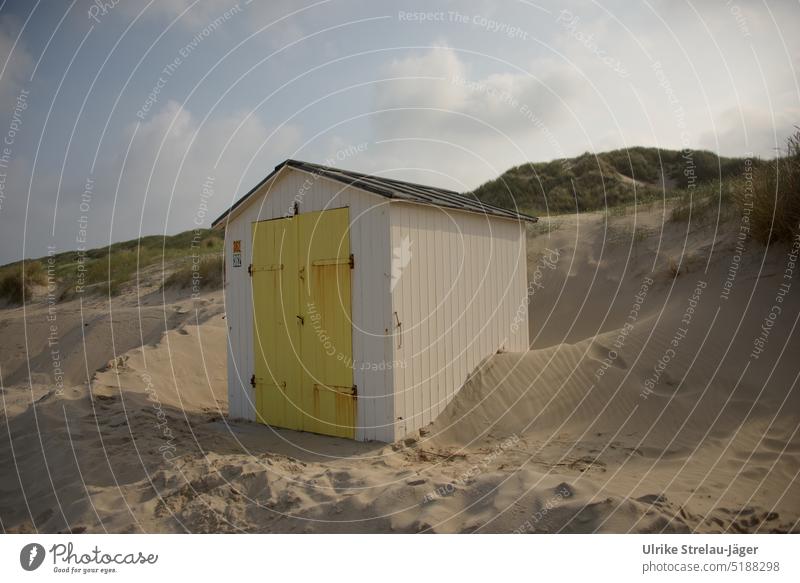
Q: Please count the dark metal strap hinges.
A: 4